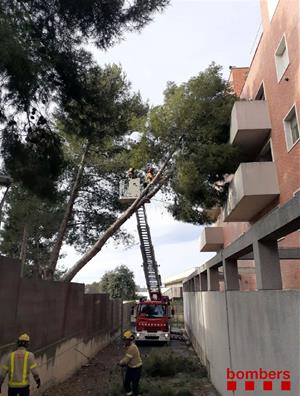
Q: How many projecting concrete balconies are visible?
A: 3